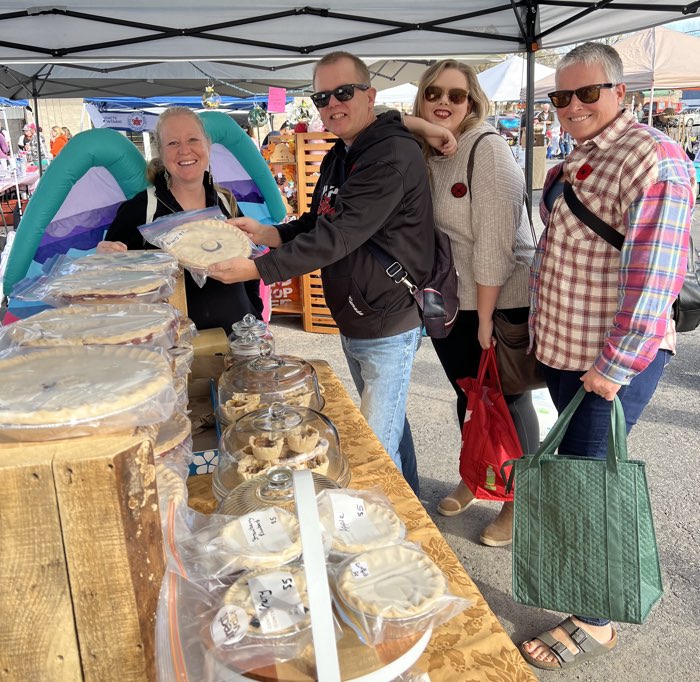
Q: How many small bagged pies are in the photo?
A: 4